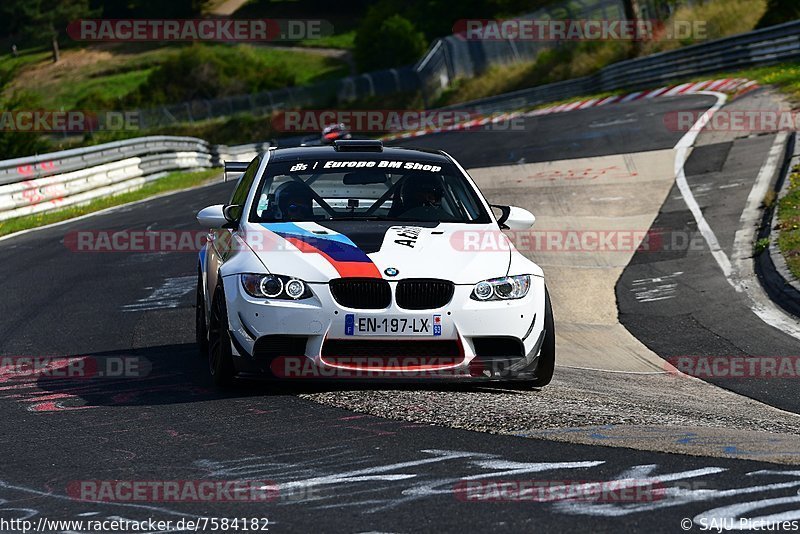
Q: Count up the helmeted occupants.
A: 2